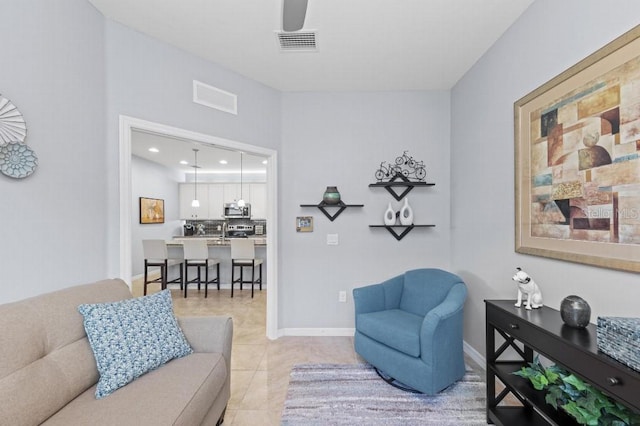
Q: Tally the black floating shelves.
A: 3